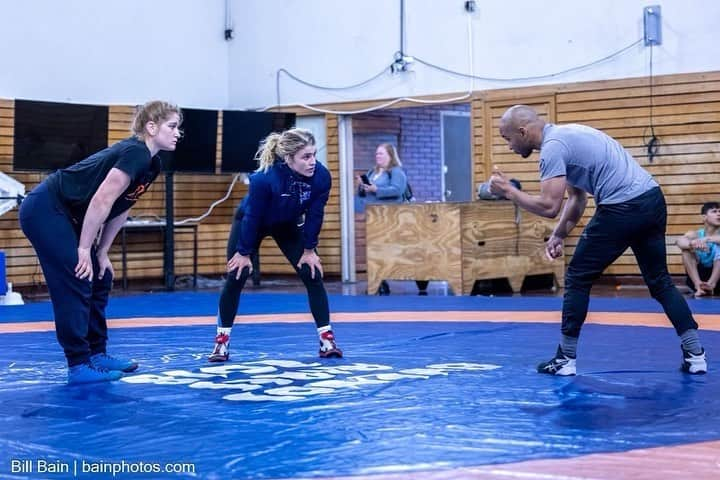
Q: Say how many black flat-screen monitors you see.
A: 3